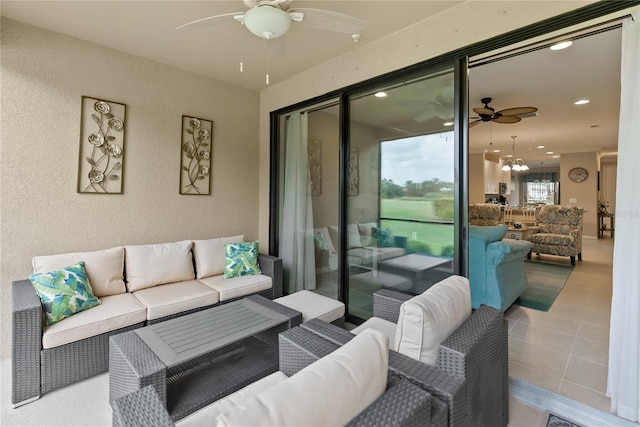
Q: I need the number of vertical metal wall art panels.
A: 2